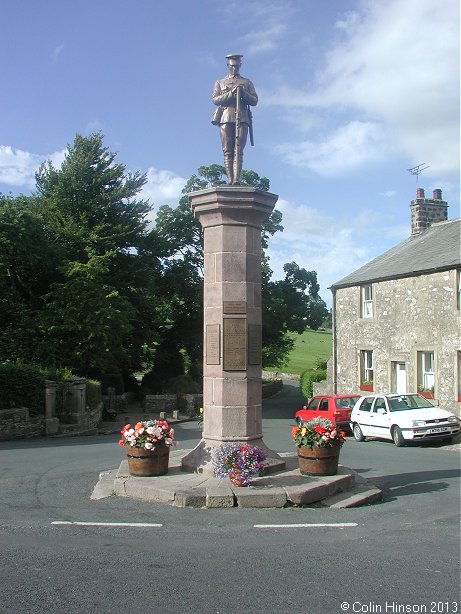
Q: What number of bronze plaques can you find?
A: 4